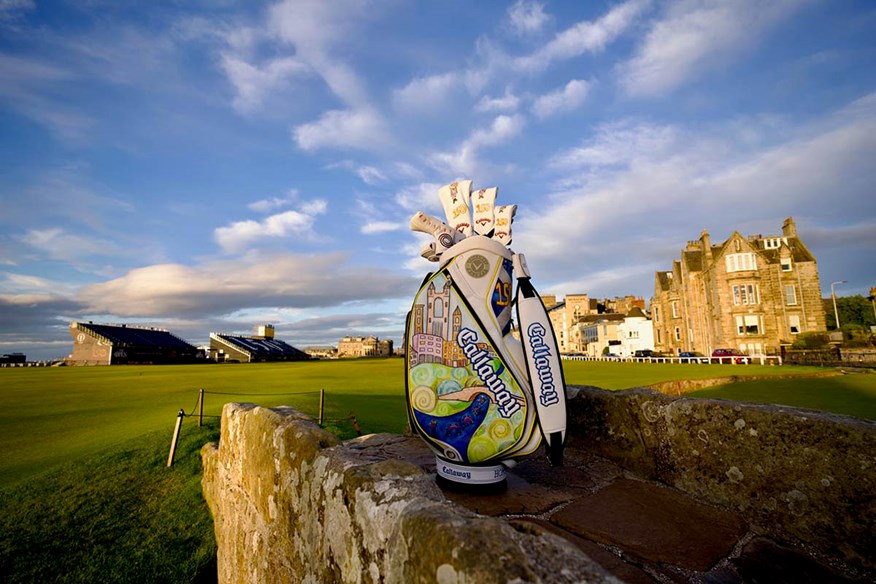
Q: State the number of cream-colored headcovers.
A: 4